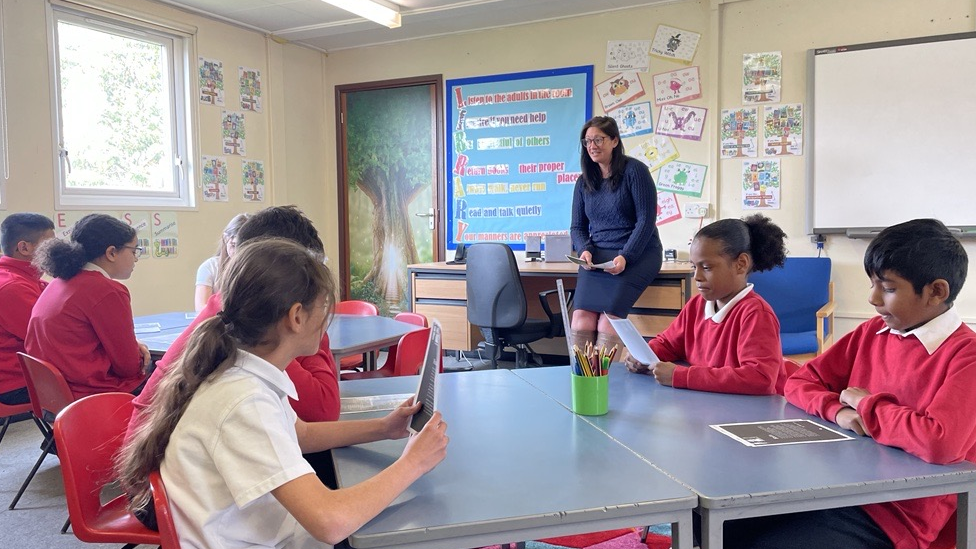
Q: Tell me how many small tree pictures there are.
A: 9